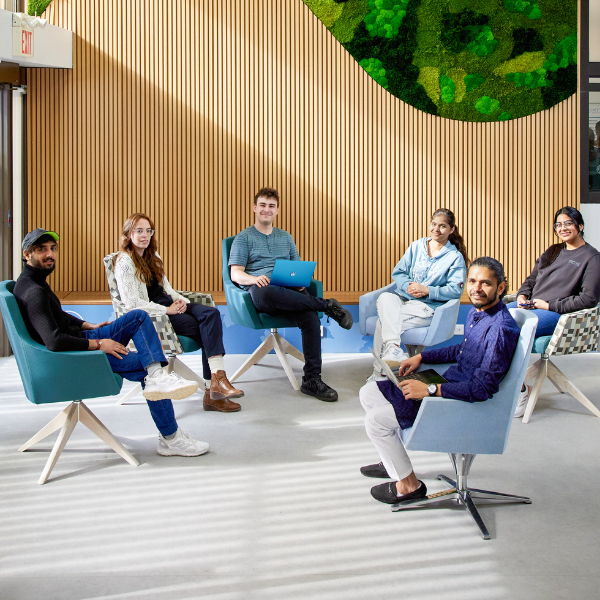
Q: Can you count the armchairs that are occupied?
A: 6